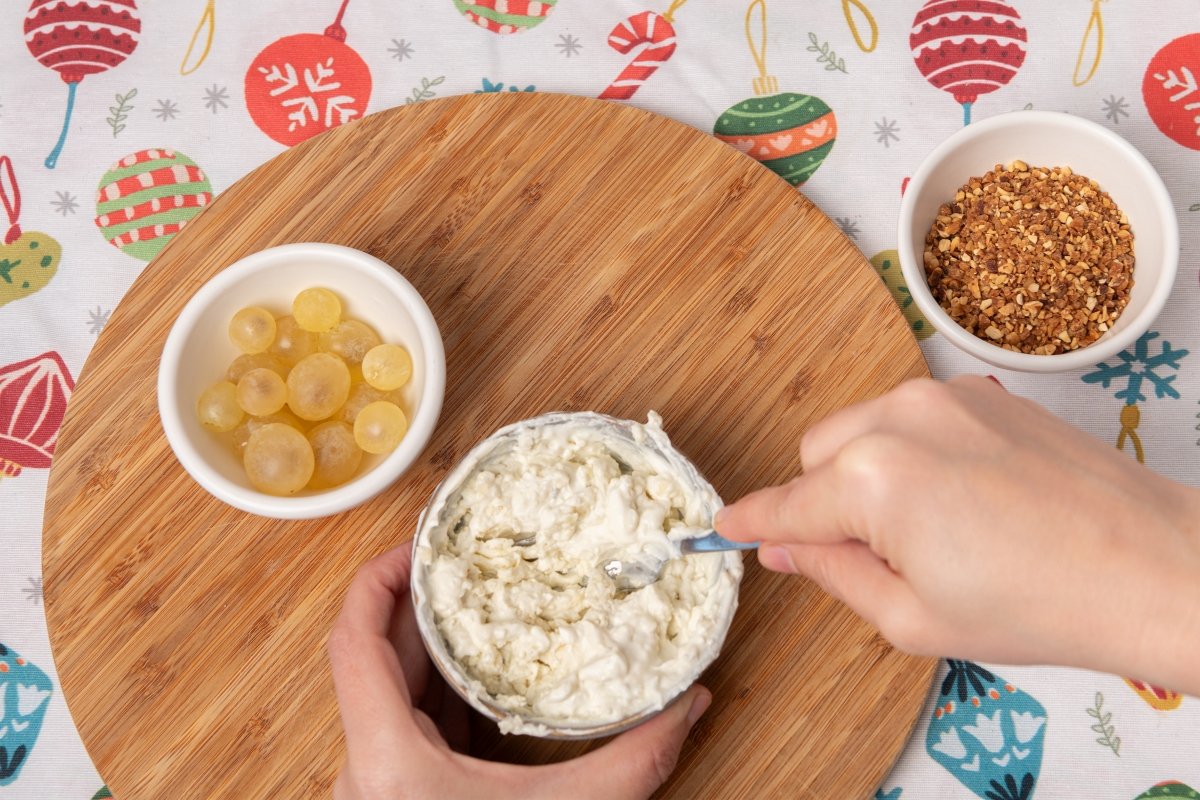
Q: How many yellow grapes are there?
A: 14